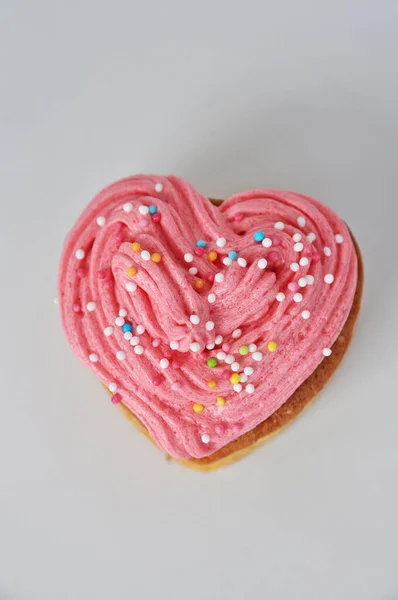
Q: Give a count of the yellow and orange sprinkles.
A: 10